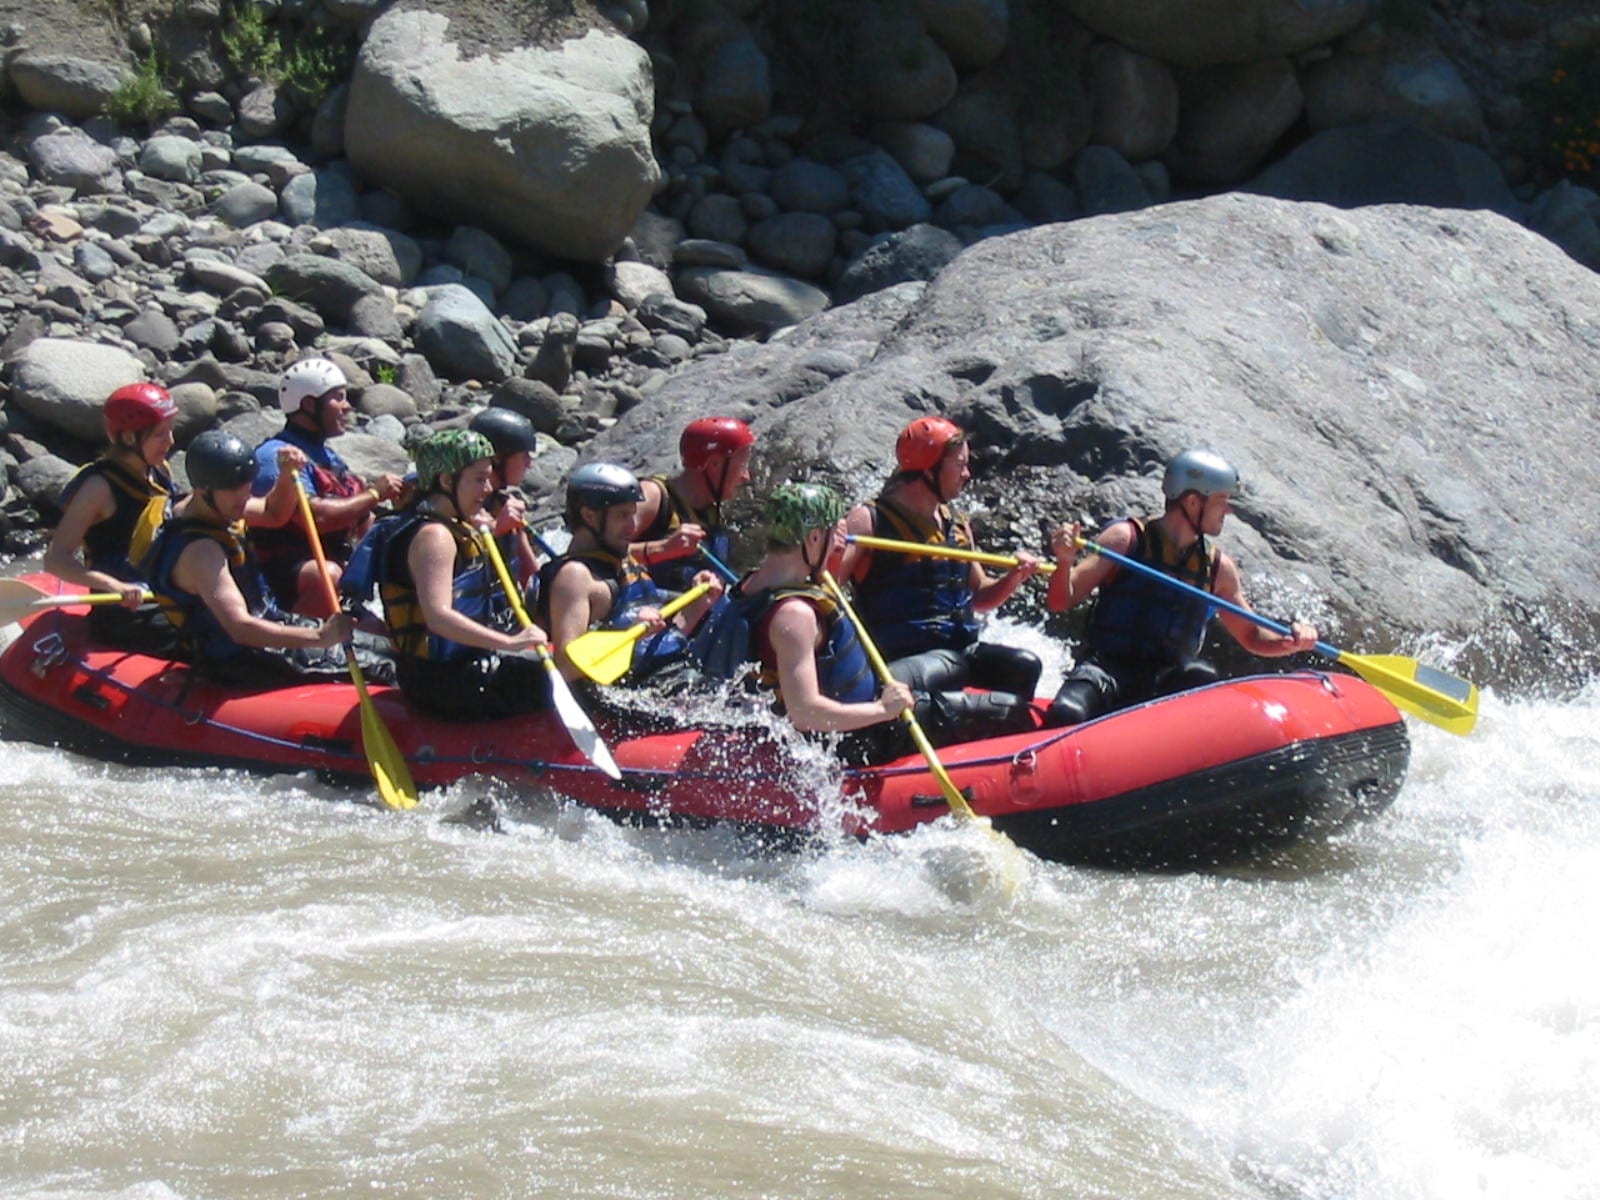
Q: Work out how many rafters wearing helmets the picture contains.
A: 10